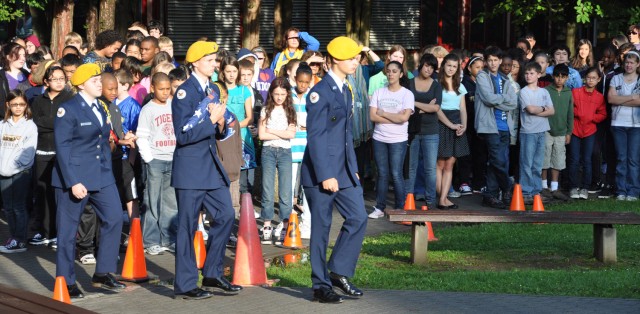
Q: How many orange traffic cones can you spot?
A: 9